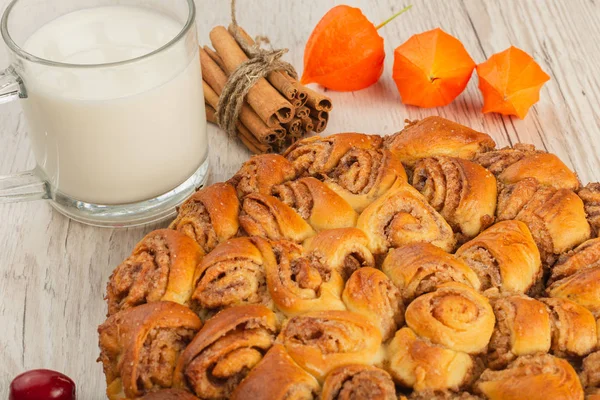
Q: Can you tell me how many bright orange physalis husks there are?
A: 3